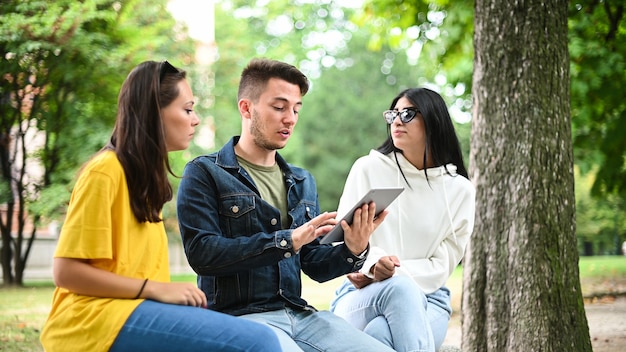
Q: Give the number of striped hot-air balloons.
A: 0